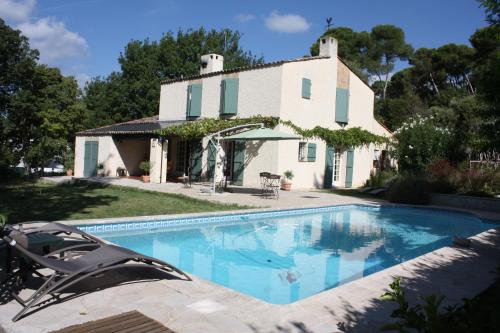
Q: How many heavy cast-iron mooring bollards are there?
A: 0